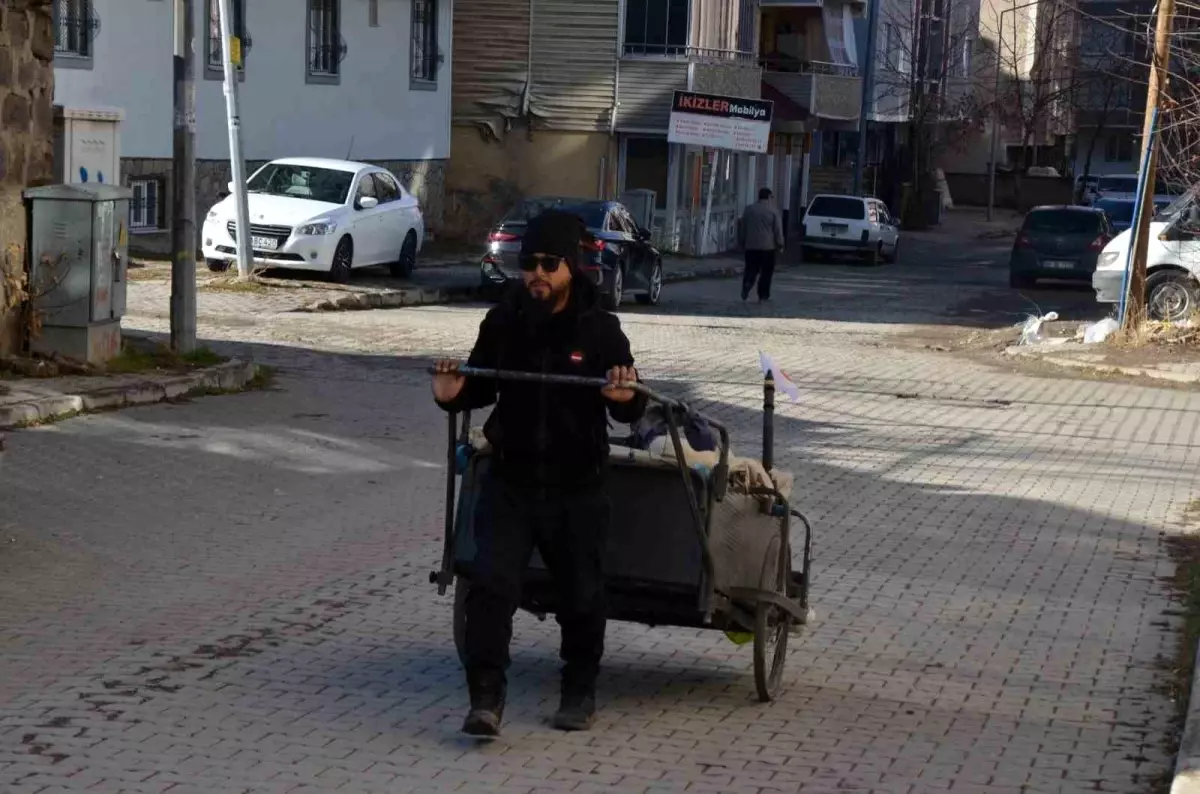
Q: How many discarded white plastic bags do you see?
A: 2